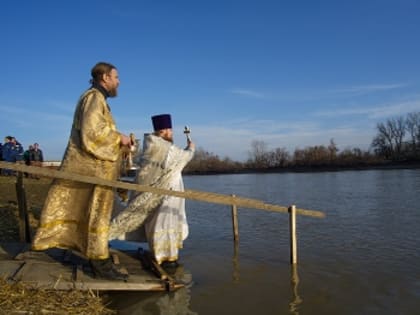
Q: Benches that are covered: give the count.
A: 0